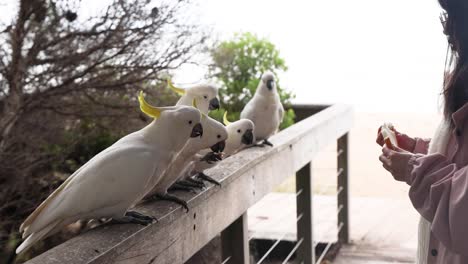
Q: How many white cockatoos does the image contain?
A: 5